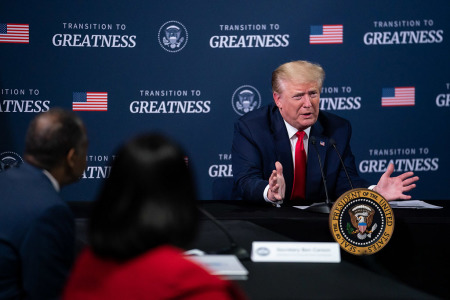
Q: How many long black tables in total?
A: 2